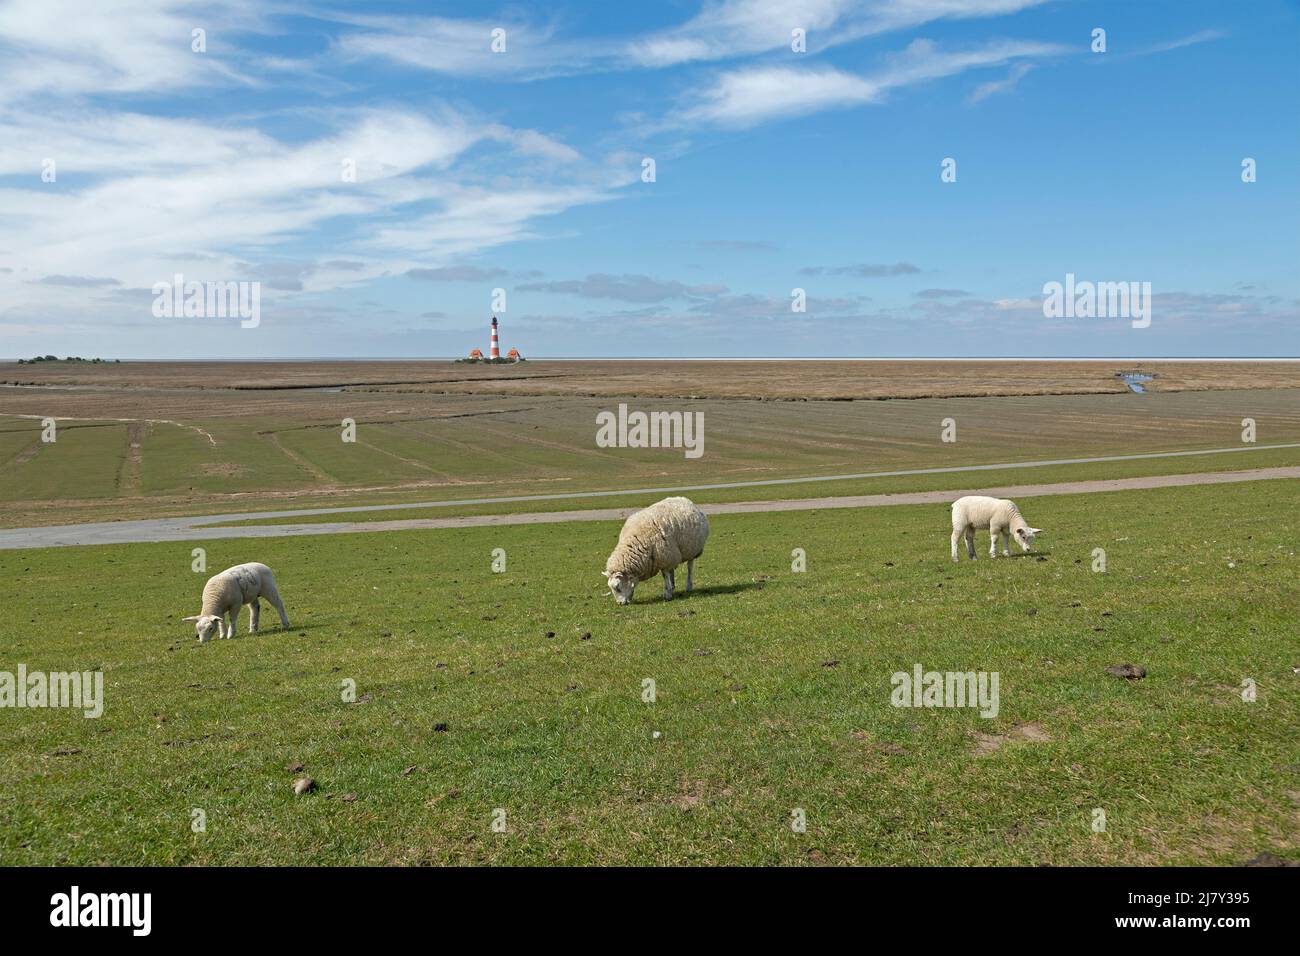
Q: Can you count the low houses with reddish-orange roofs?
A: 2